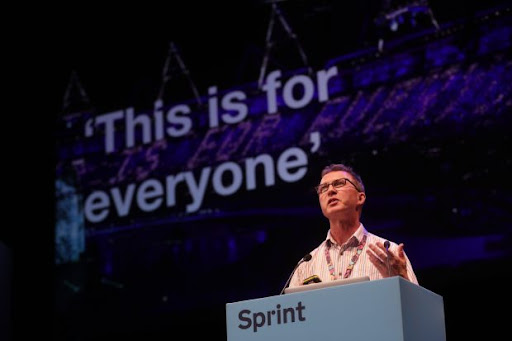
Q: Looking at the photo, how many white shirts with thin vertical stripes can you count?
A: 1